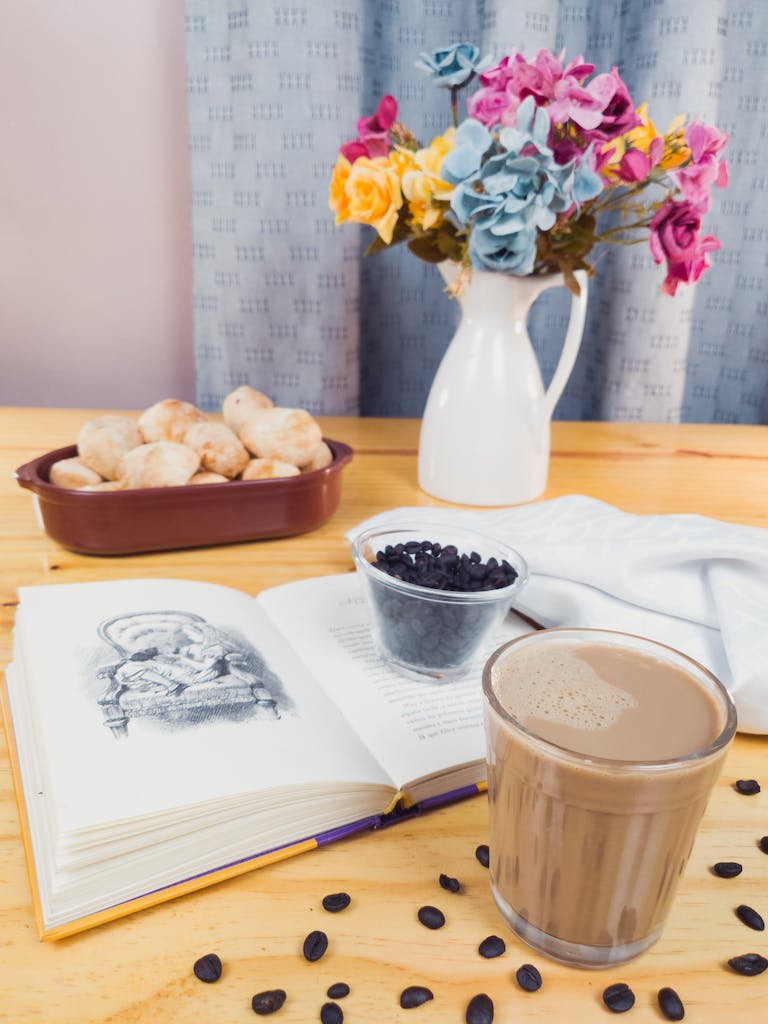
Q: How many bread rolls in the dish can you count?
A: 11